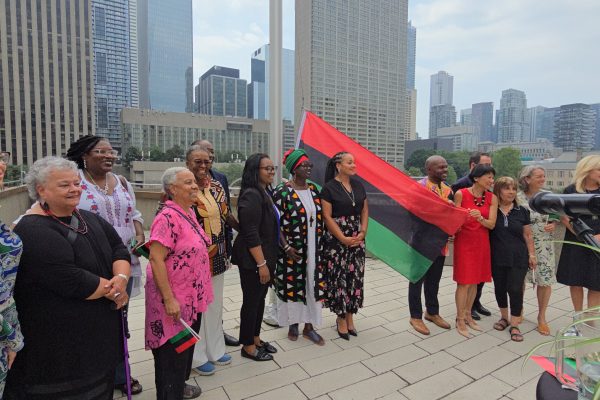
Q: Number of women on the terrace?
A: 12